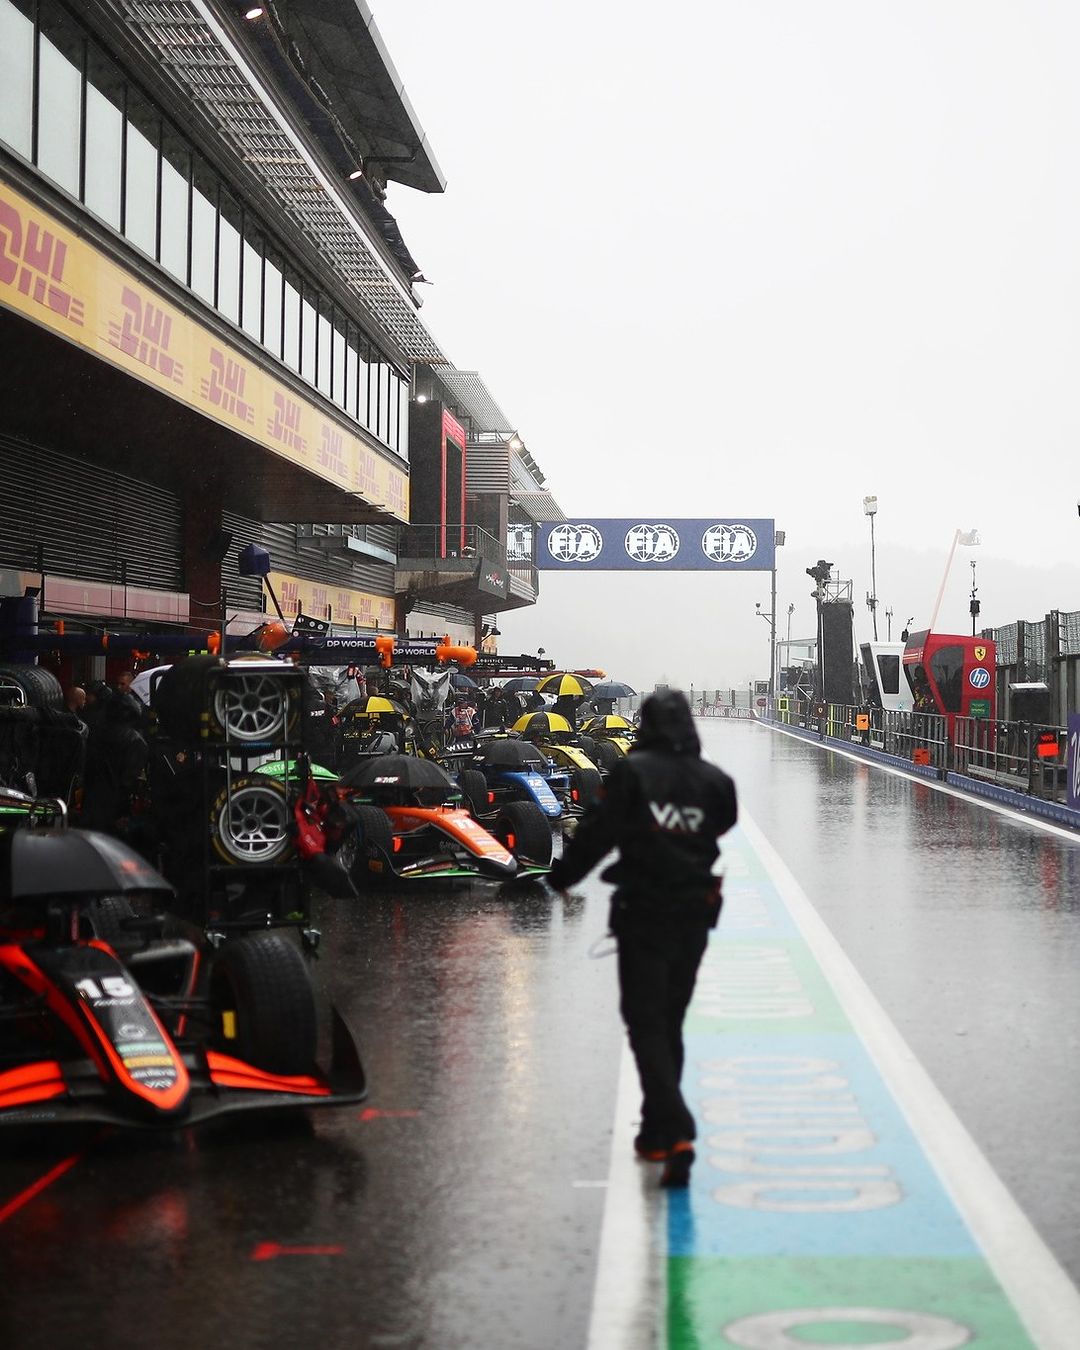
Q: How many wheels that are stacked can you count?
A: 2